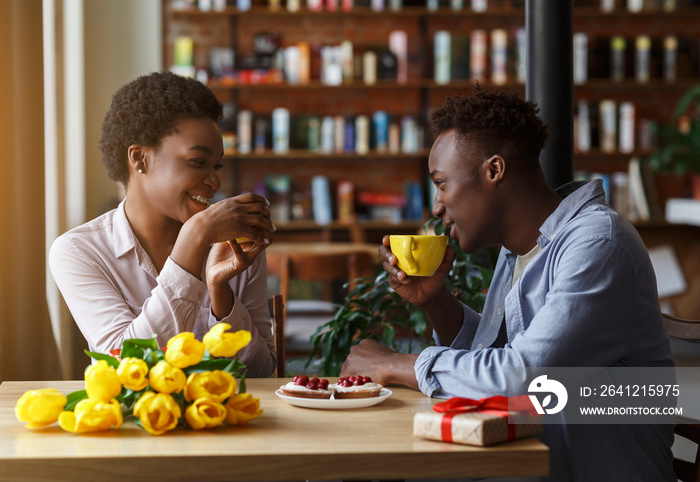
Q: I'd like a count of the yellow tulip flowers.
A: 11